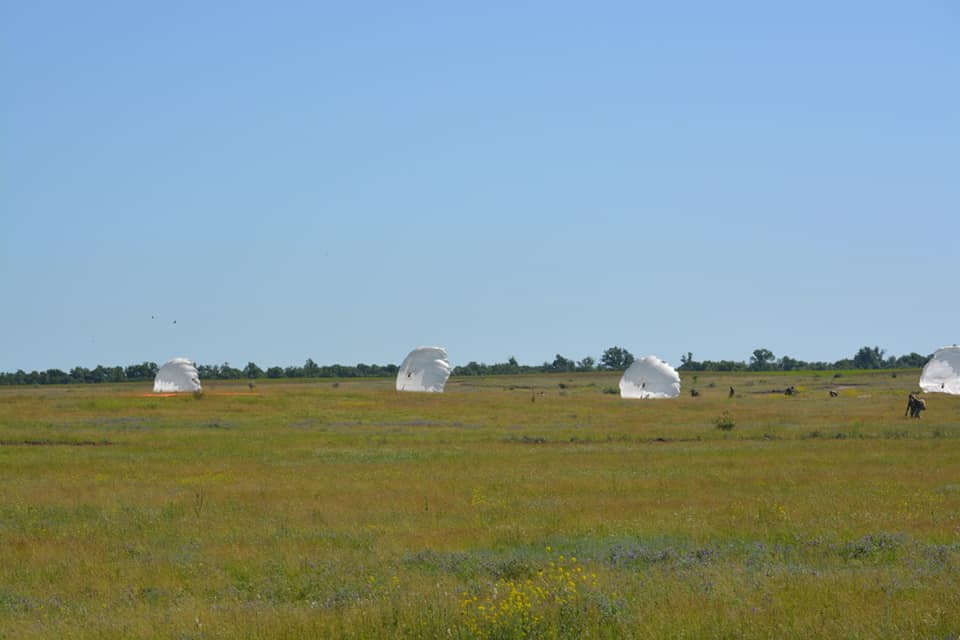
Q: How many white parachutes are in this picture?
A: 4